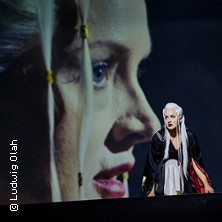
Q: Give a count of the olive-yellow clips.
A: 4